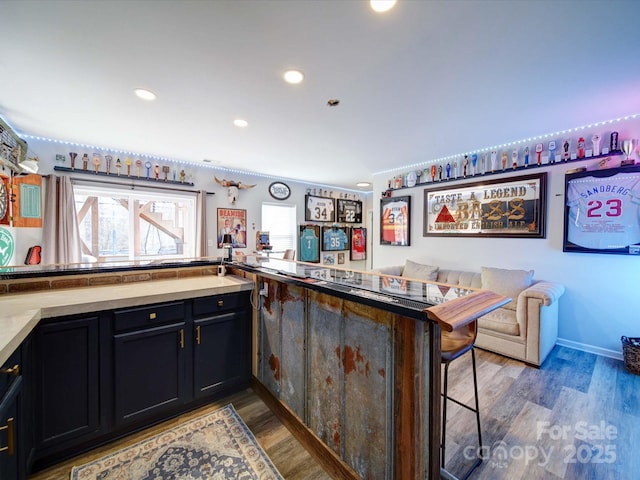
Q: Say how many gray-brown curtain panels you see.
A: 2